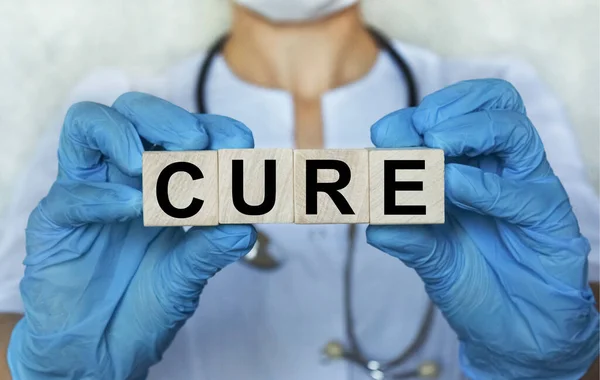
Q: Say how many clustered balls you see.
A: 0